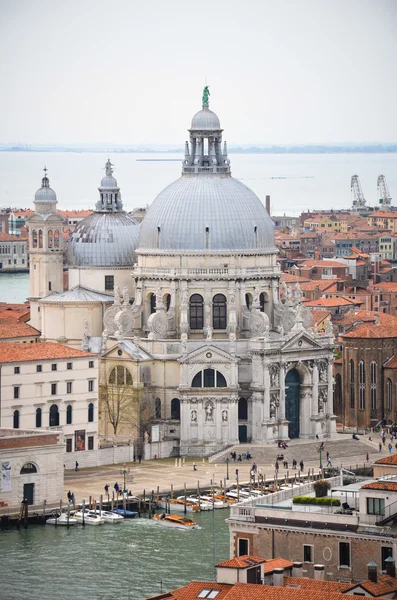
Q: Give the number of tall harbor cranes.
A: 2